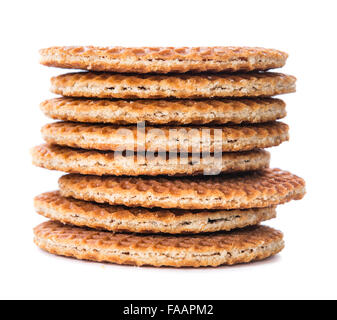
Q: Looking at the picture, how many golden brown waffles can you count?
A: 8